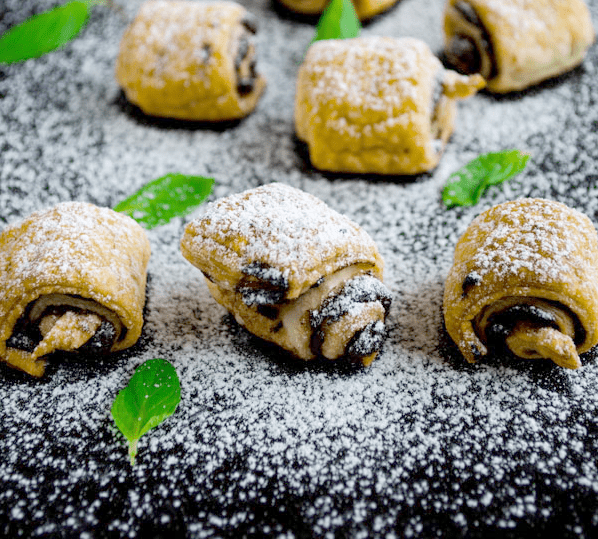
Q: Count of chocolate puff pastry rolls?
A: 7